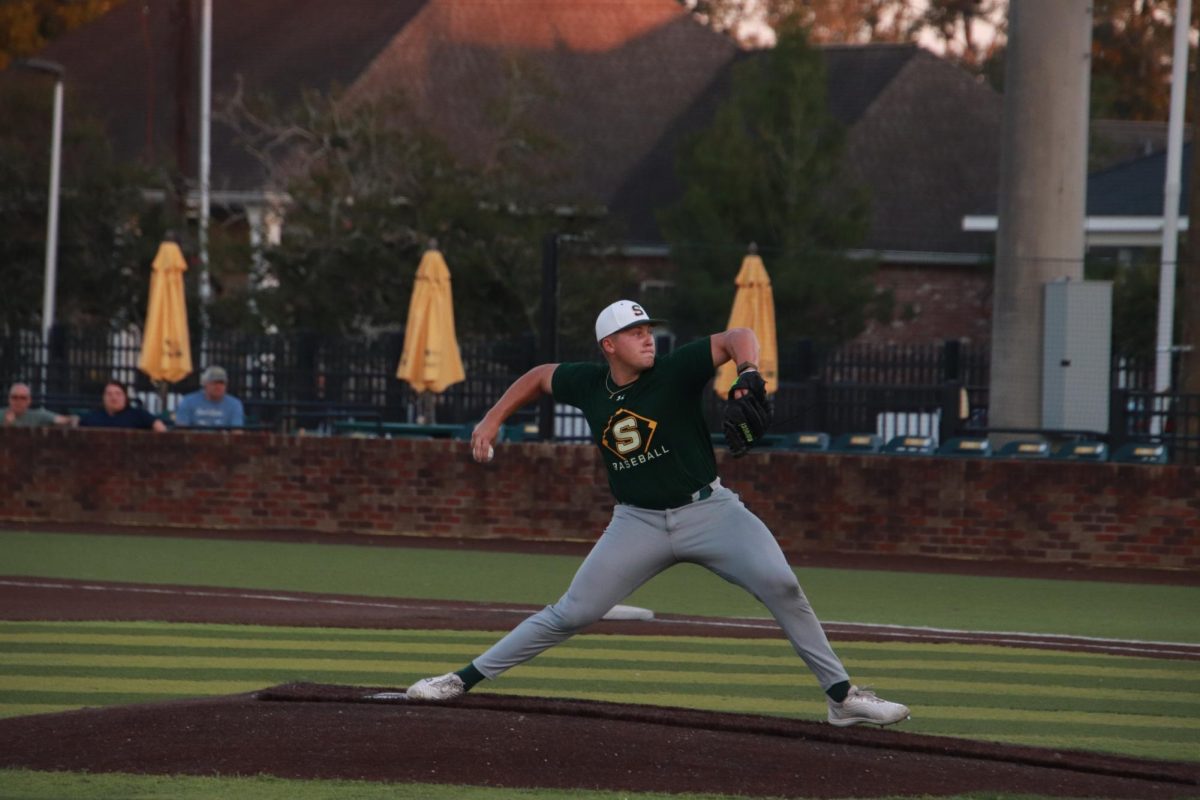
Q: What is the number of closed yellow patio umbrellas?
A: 3